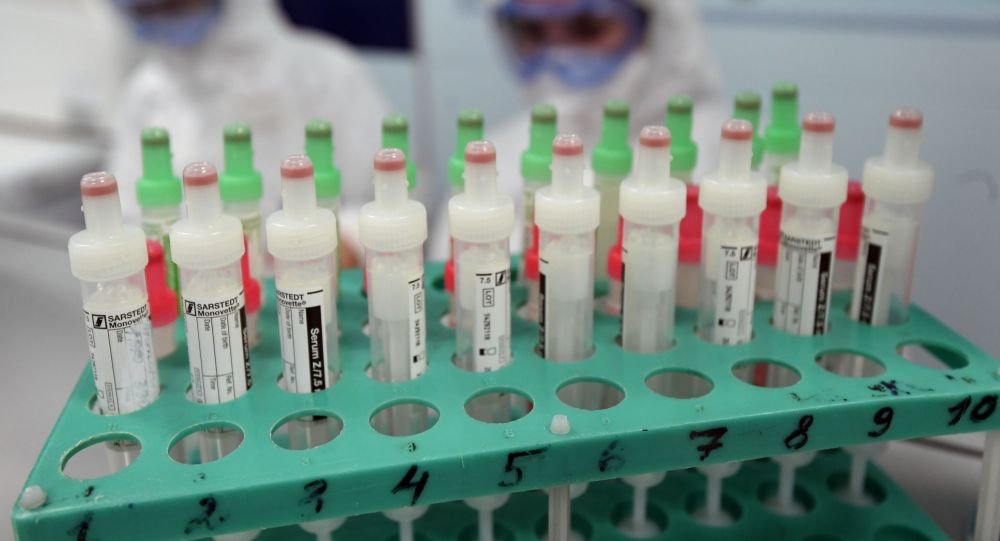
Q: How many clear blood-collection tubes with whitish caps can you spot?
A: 10